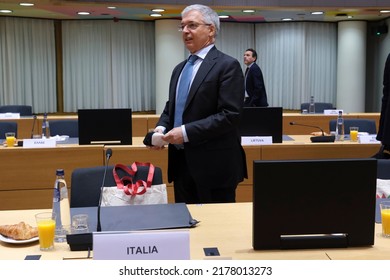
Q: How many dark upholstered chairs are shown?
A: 7